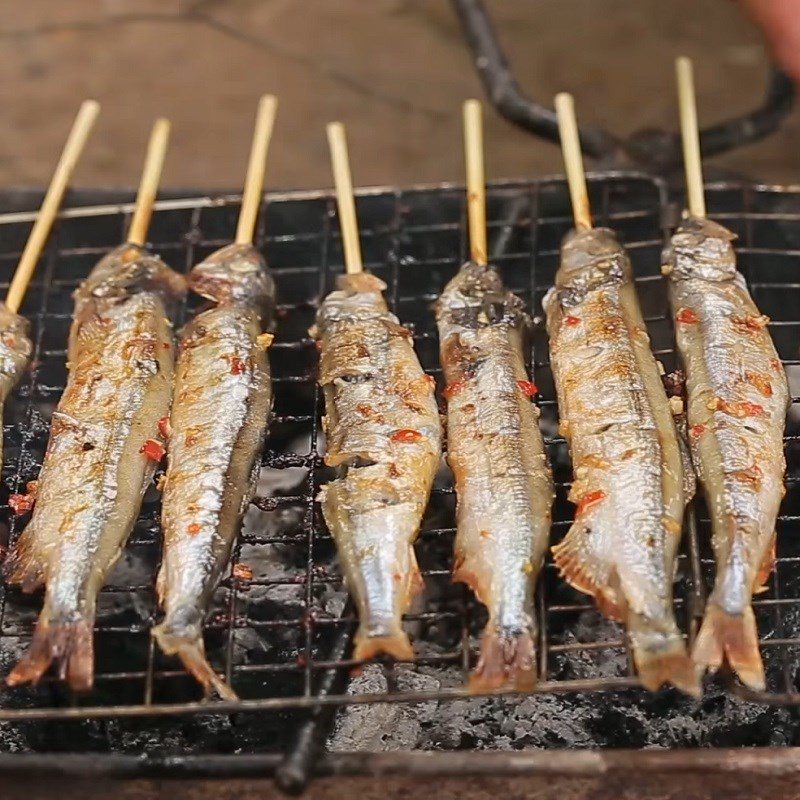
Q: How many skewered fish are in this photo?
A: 7